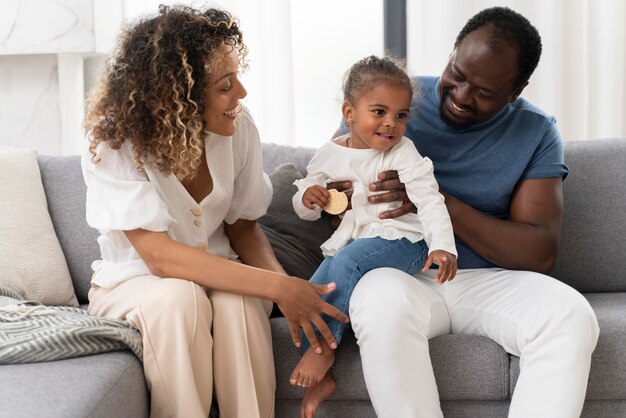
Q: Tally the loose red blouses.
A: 0